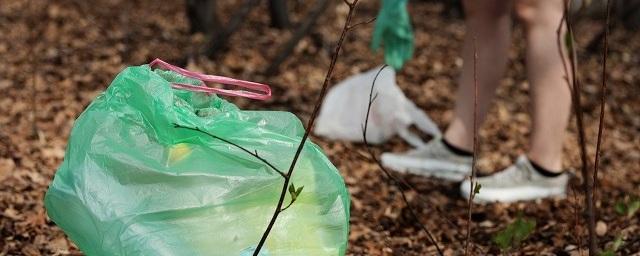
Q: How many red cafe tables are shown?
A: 0